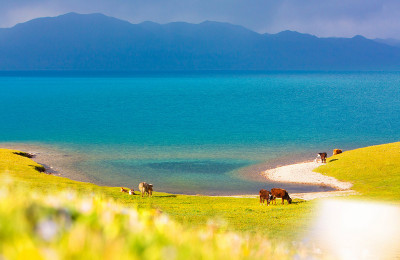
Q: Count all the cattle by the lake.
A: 7